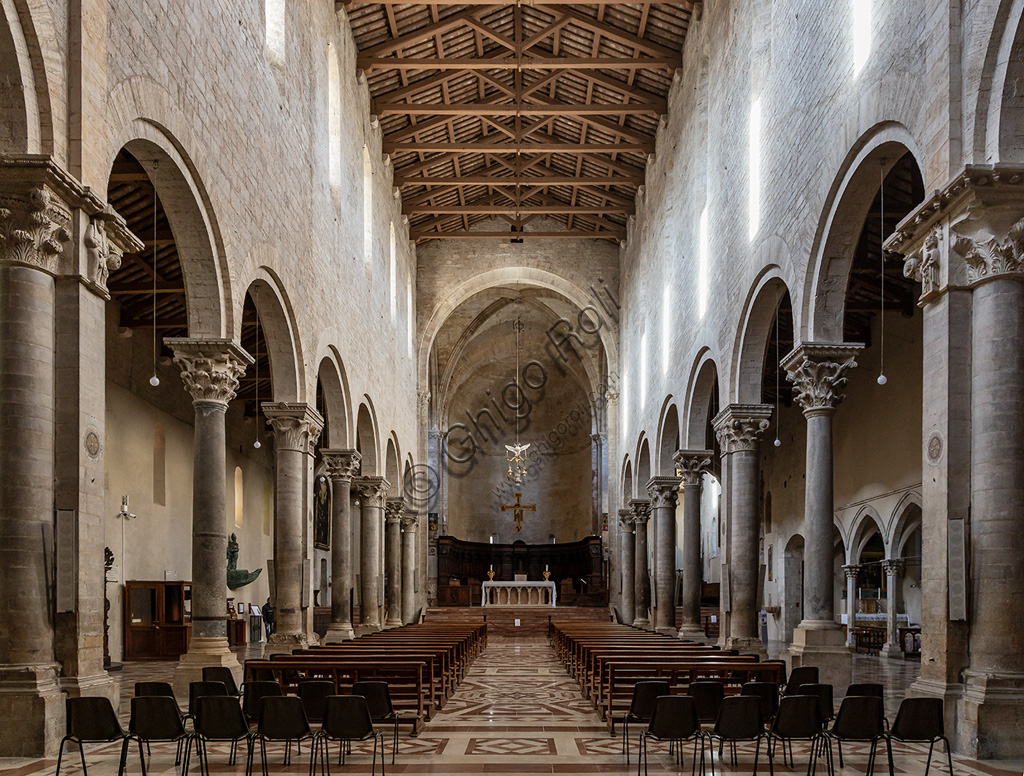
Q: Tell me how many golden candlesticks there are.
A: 2